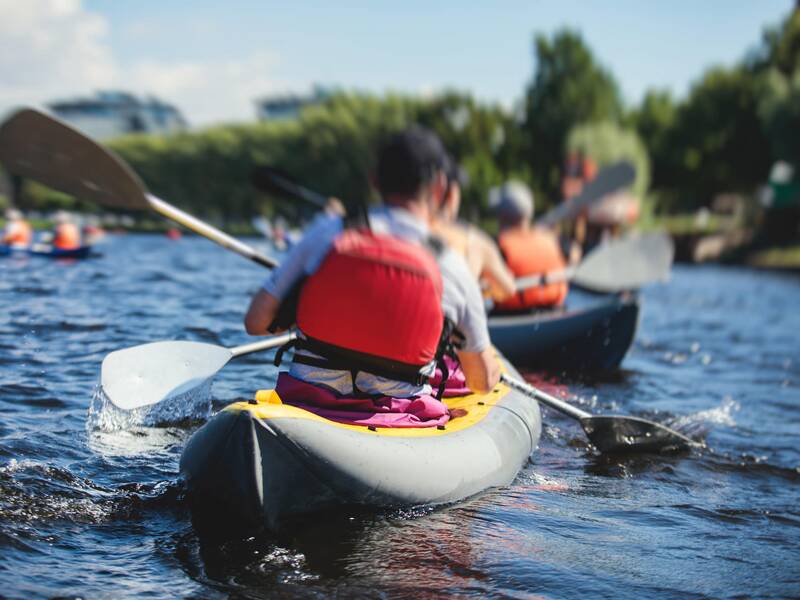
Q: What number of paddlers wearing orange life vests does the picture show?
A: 3